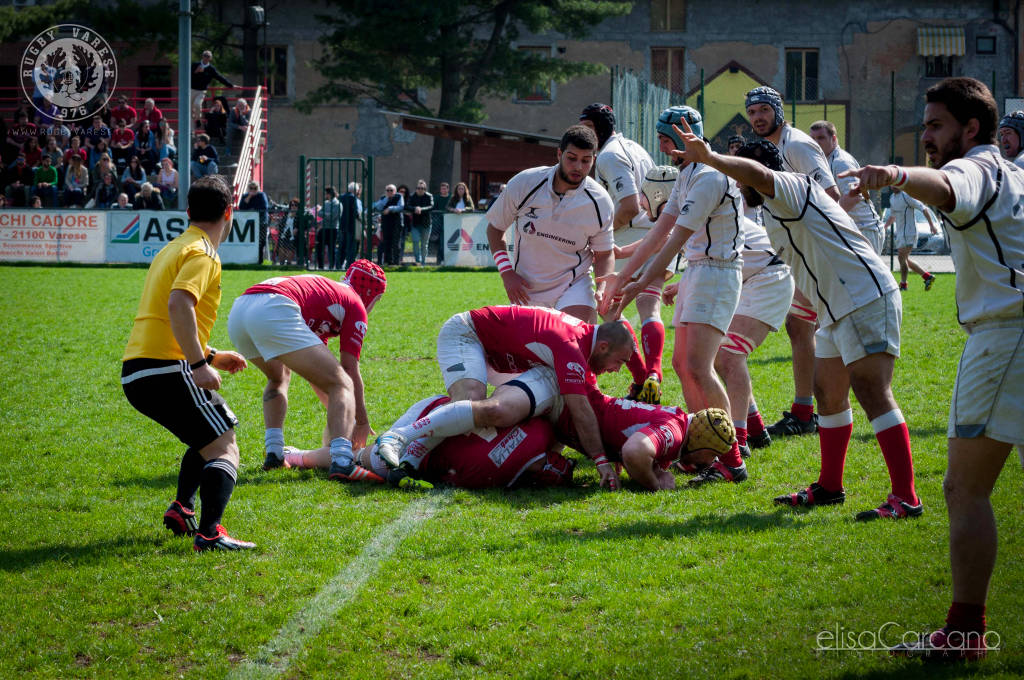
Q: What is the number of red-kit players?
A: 4